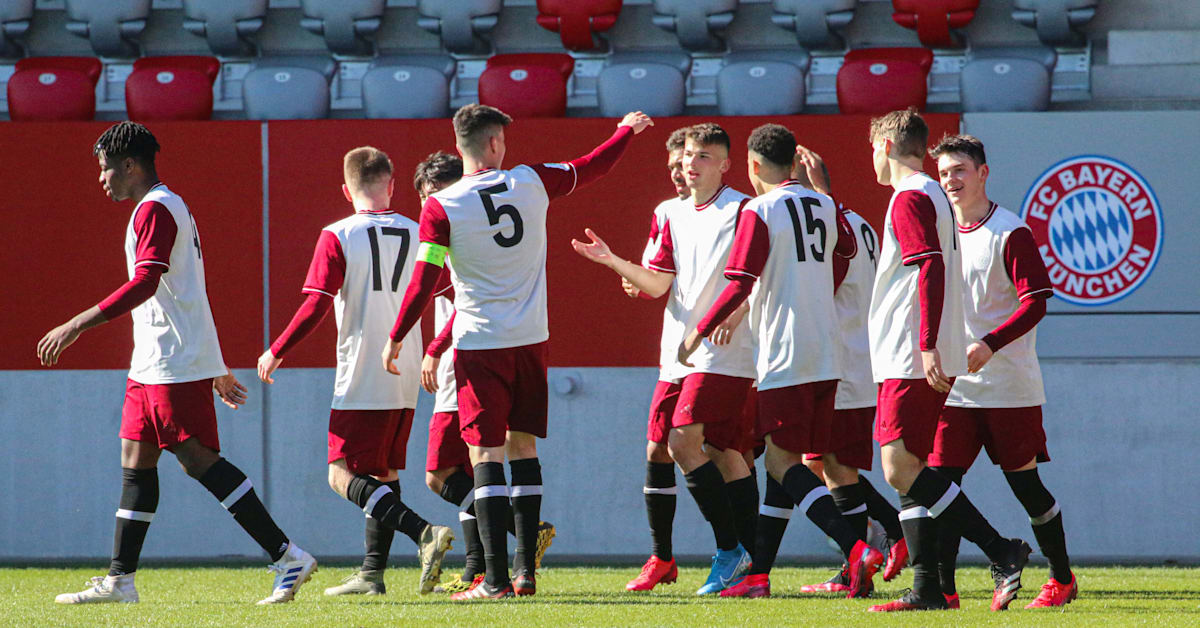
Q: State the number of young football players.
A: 10